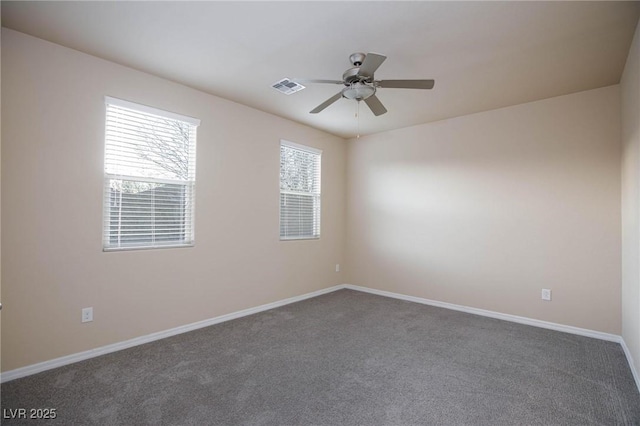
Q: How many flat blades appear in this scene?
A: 5